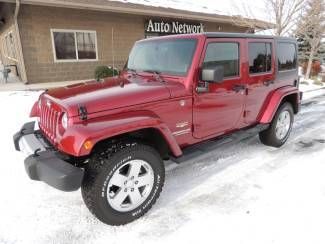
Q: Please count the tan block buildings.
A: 1